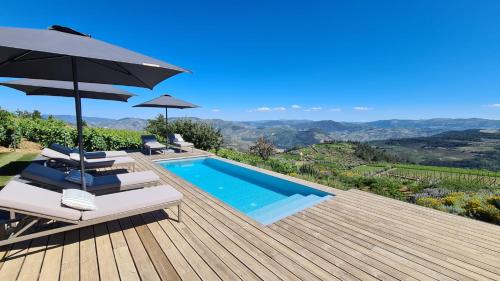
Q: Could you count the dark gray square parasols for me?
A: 3